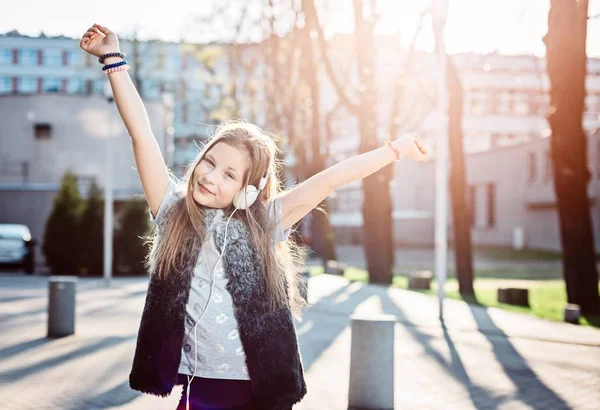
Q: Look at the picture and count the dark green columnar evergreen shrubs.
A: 3